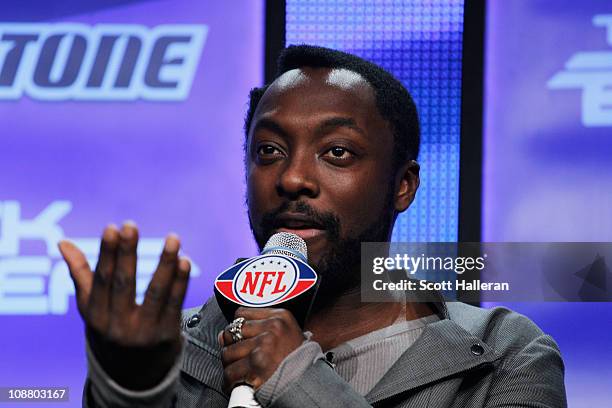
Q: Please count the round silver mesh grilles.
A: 1